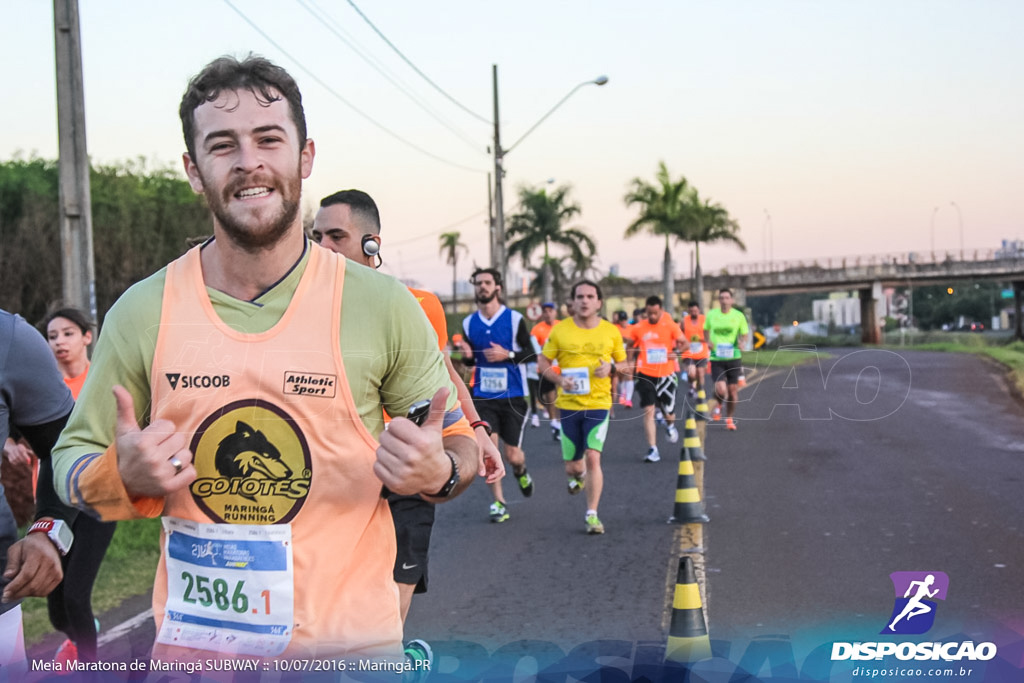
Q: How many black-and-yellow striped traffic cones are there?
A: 4